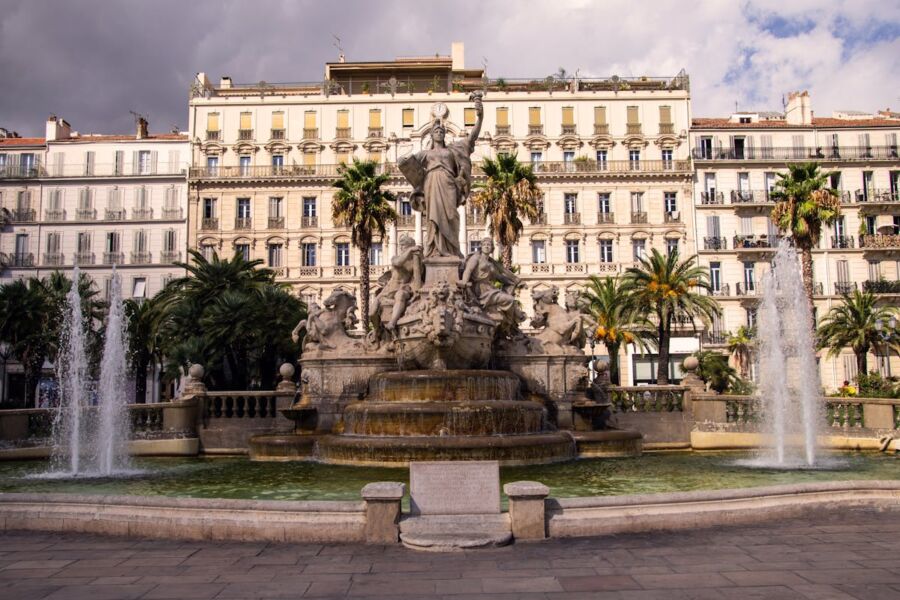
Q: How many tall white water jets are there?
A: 4